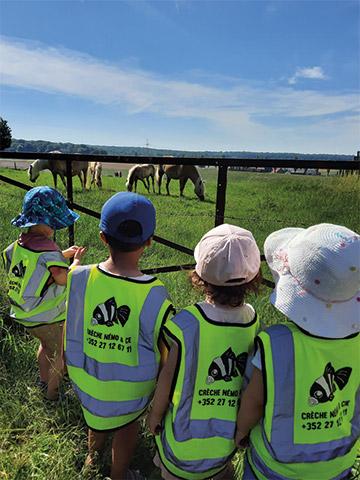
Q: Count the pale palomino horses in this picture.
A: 4